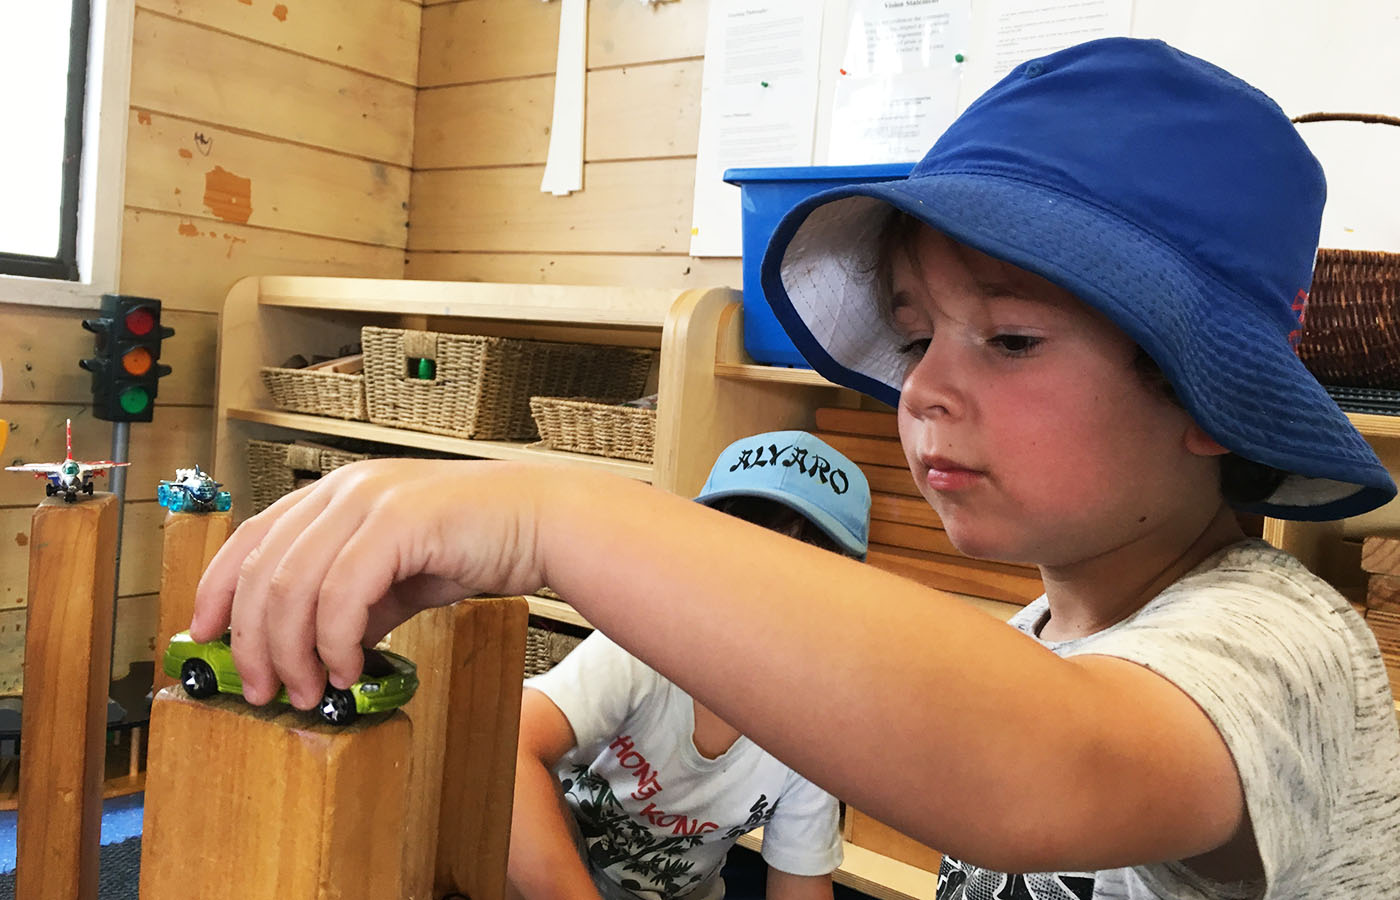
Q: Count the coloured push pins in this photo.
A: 3